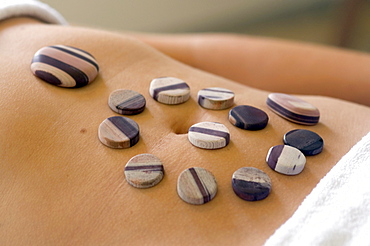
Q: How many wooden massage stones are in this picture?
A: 13